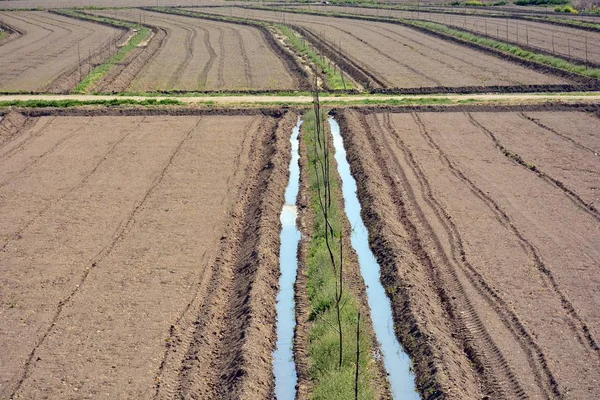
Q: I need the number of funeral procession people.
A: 0